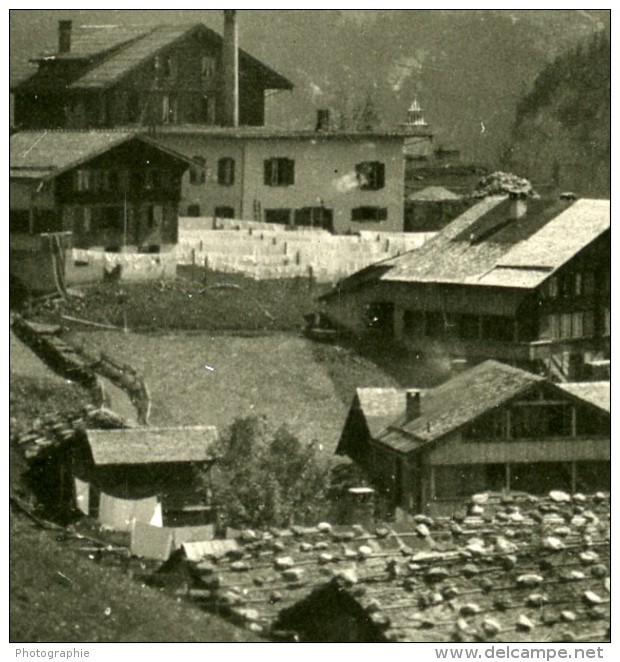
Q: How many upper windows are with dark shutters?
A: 4